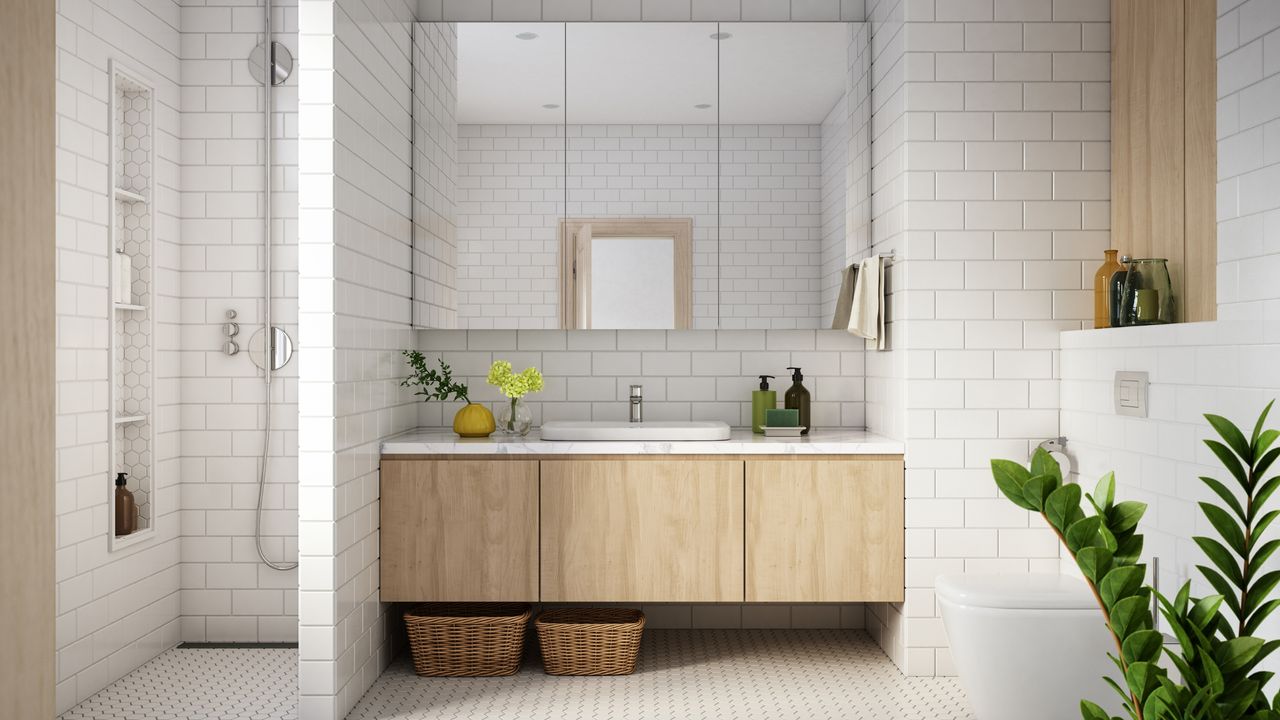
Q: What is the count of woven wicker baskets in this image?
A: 2